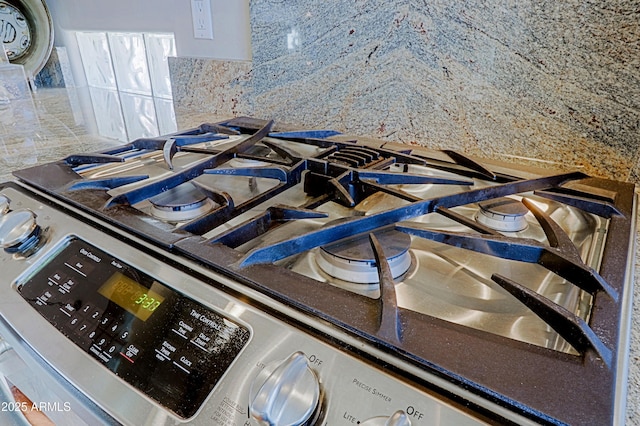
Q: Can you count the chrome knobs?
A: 4